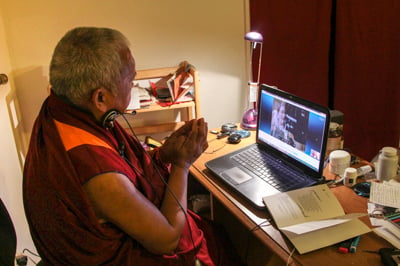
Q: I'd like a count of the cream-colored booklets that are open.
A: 1